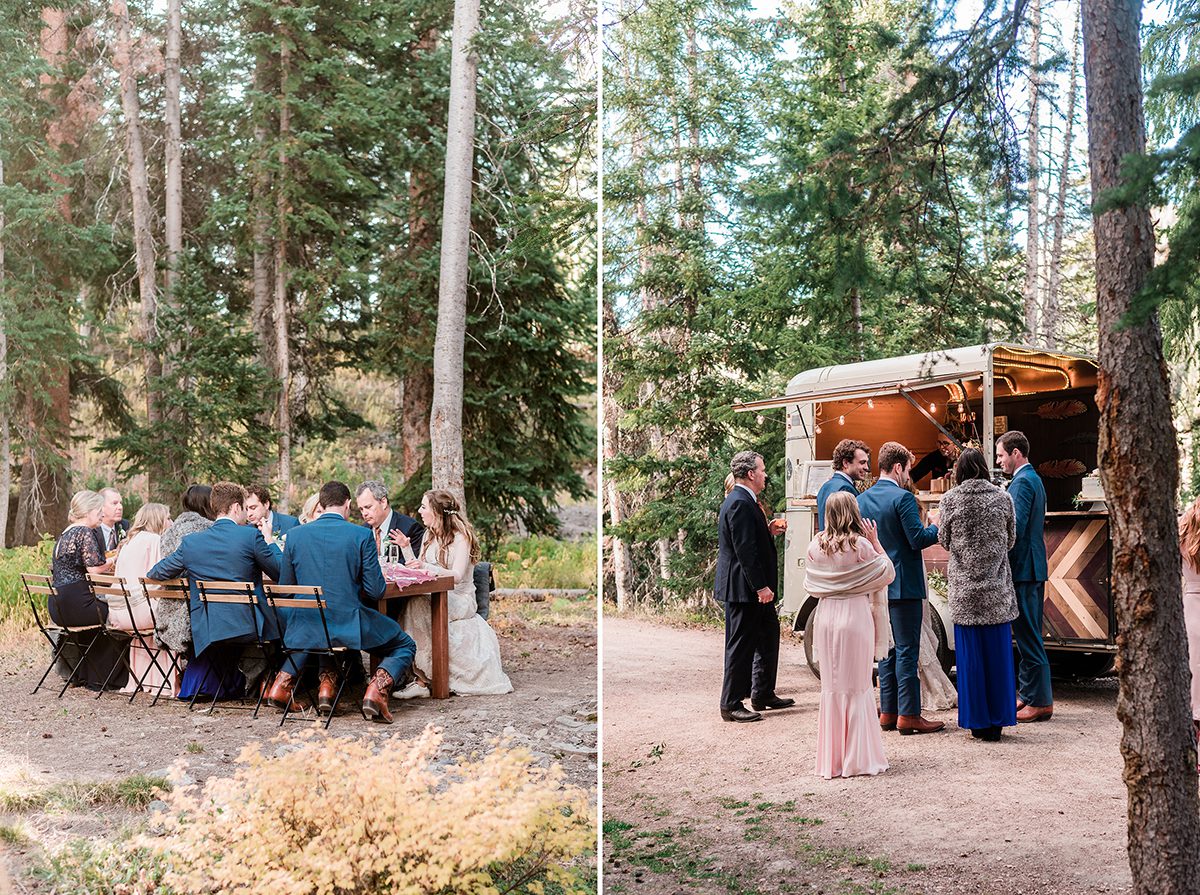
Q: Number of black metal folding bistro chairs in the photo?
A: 5